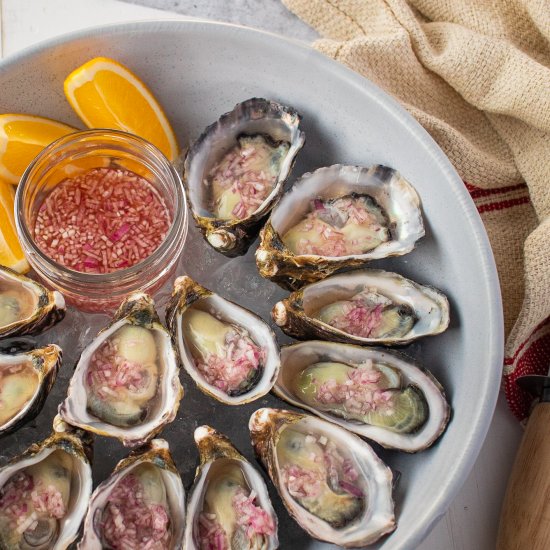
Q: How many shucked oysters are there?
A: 12